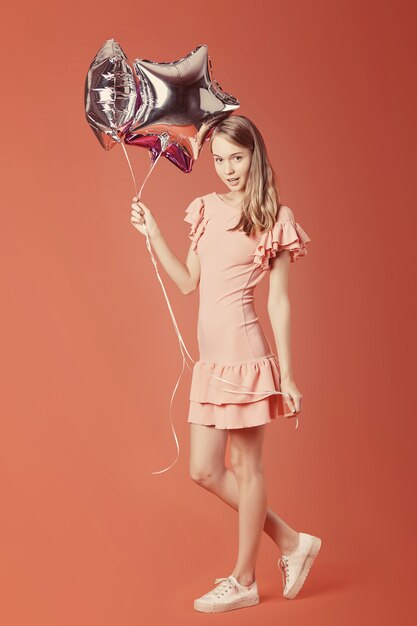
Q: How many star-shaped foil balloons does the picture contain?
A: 3